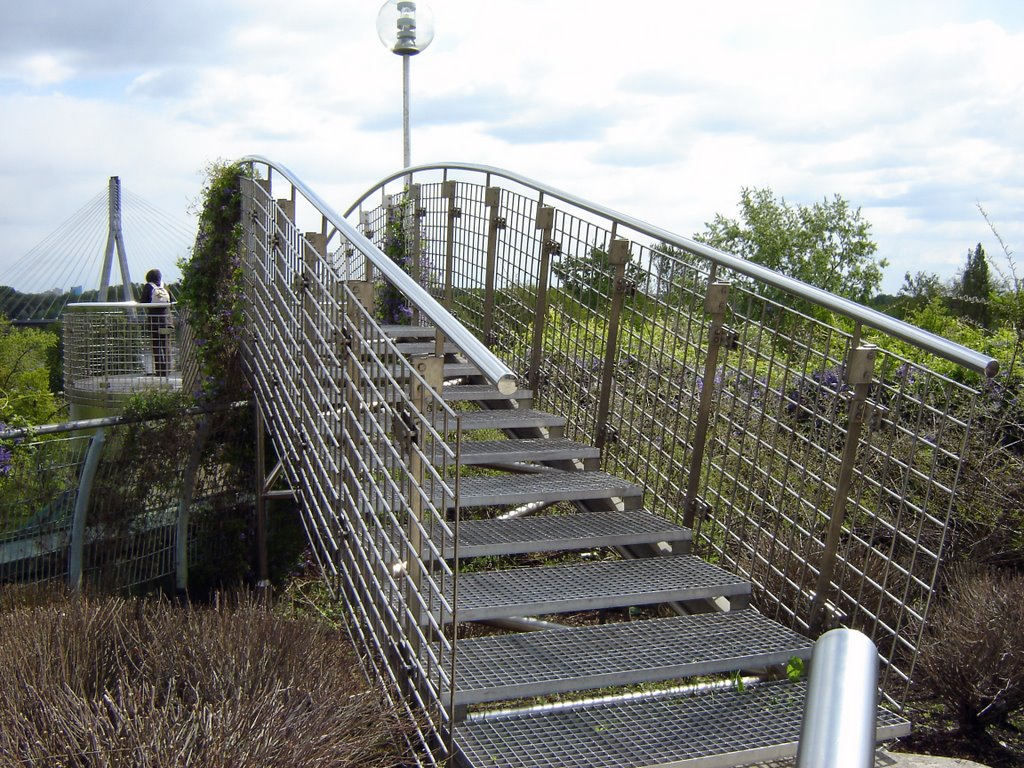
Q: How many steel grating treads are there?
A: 11